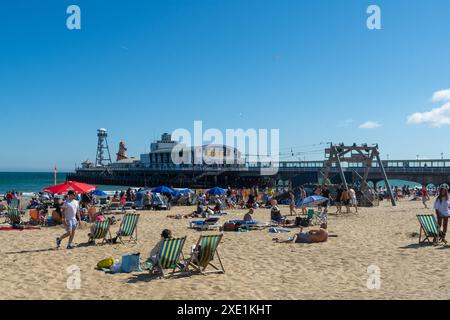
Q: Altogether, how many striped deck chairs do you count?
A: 6